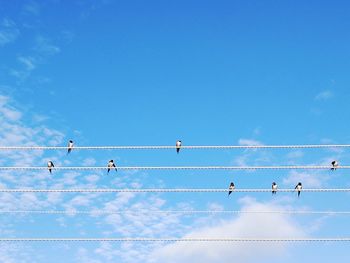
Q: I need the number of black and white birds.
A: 8